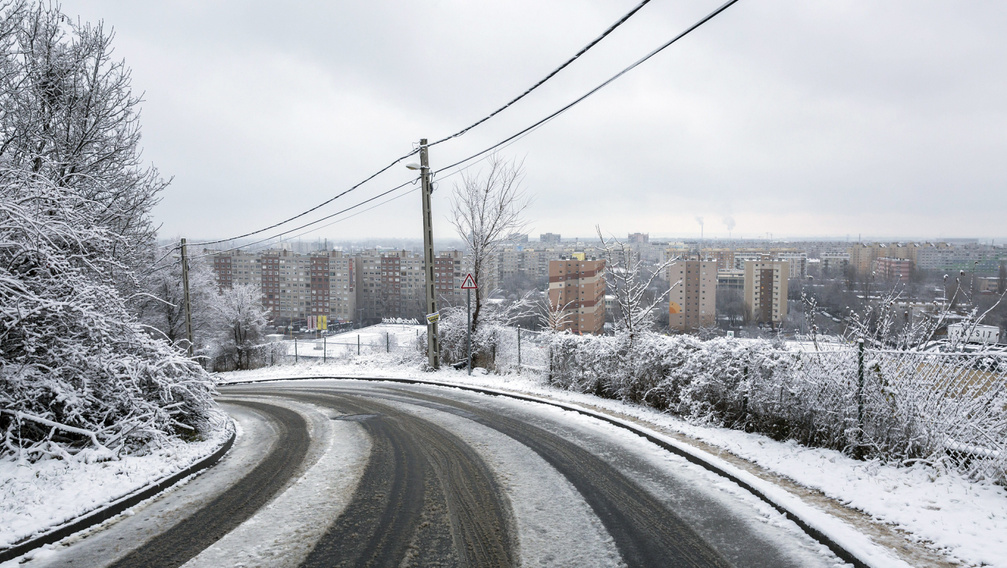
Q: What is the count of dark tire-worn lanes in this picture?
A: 3